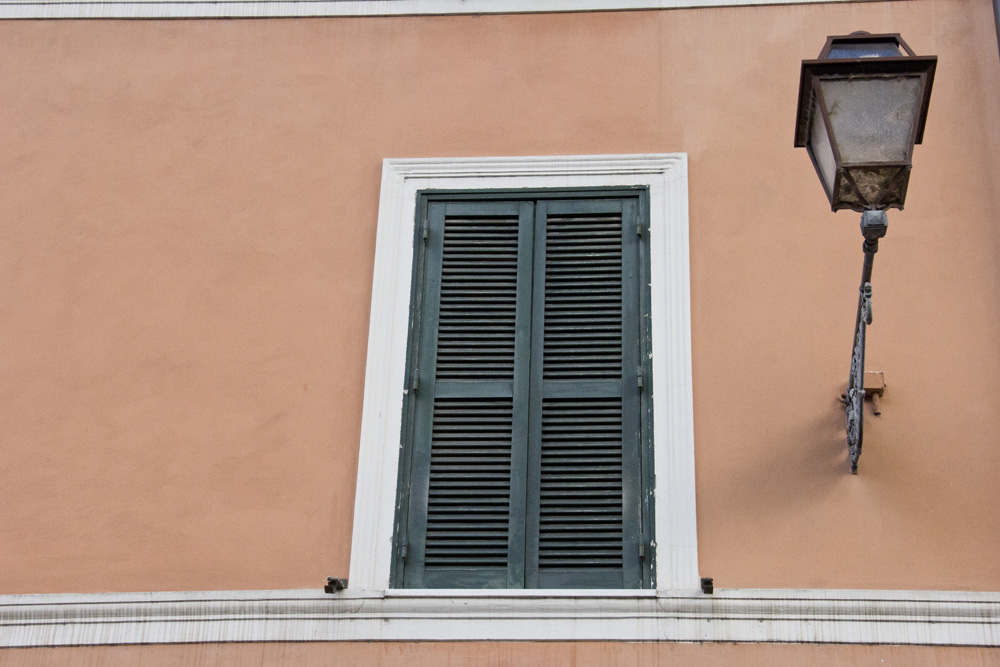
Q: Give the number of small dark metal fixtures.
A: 2